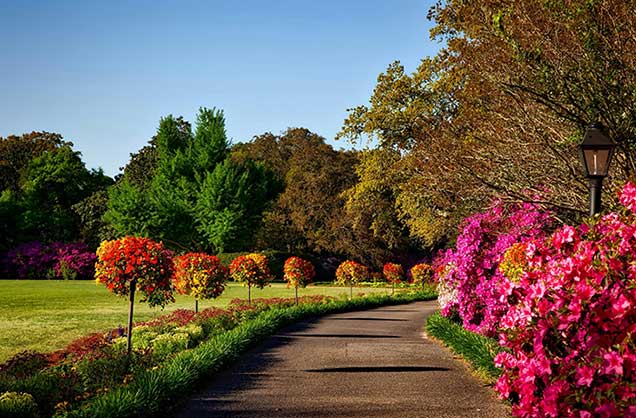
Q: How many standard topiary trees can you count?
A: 7